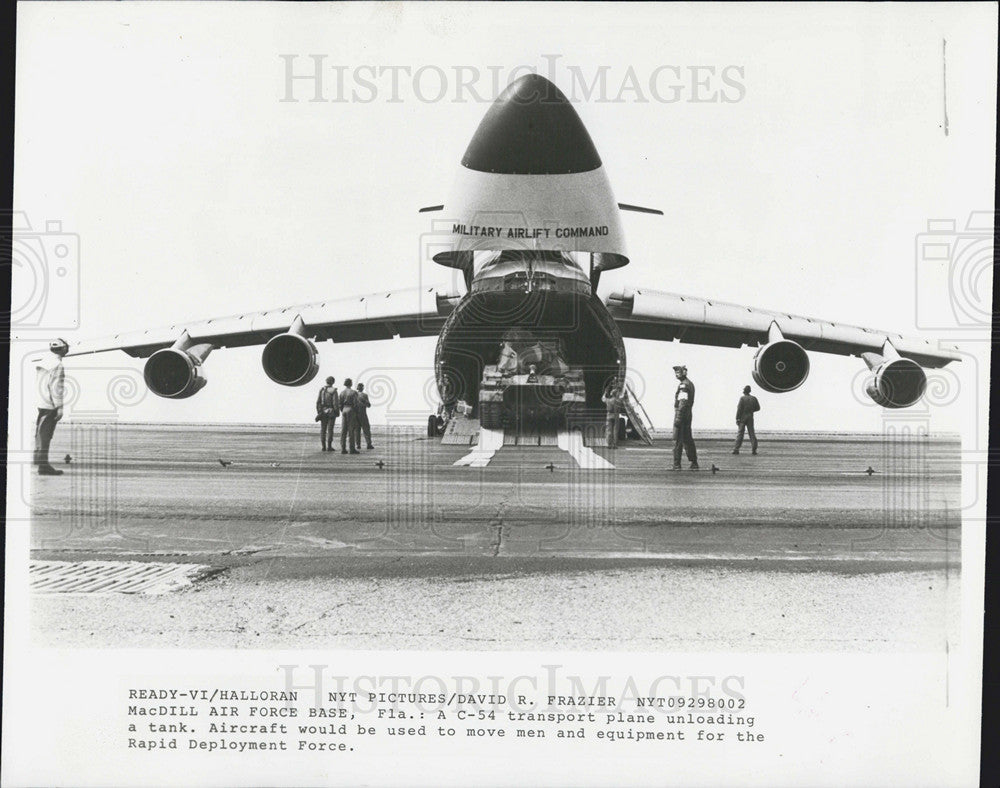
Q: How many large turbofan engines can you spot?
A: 4